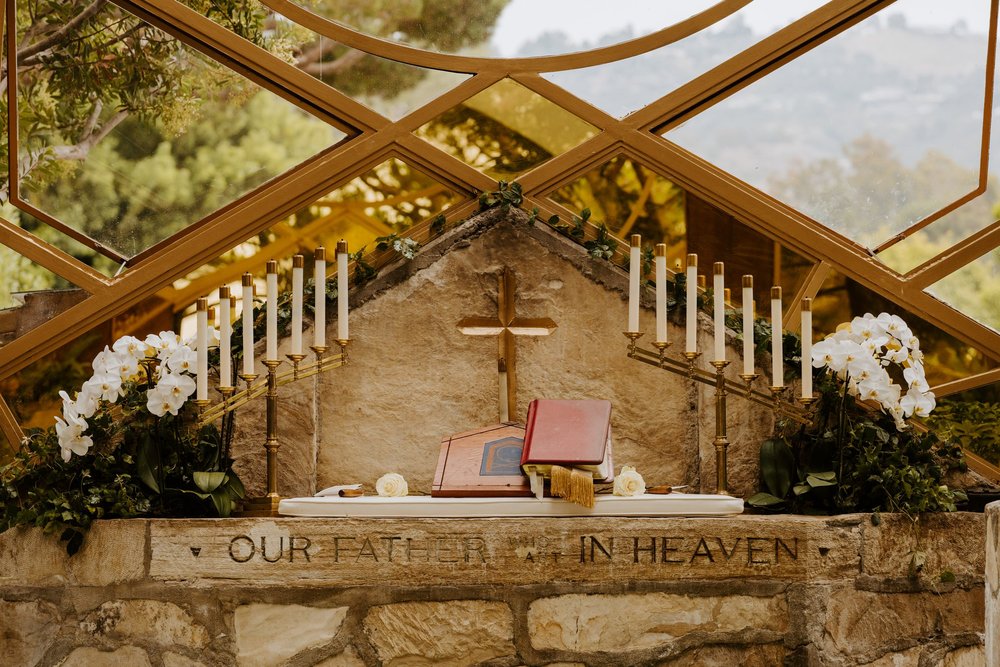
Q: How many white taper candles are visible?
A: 14